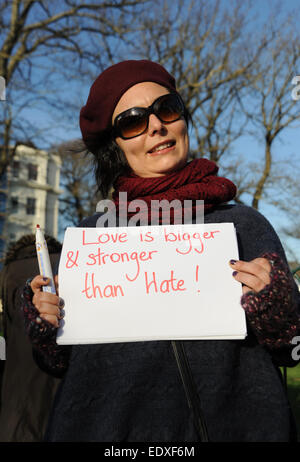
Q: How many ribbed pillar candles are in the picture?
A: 0